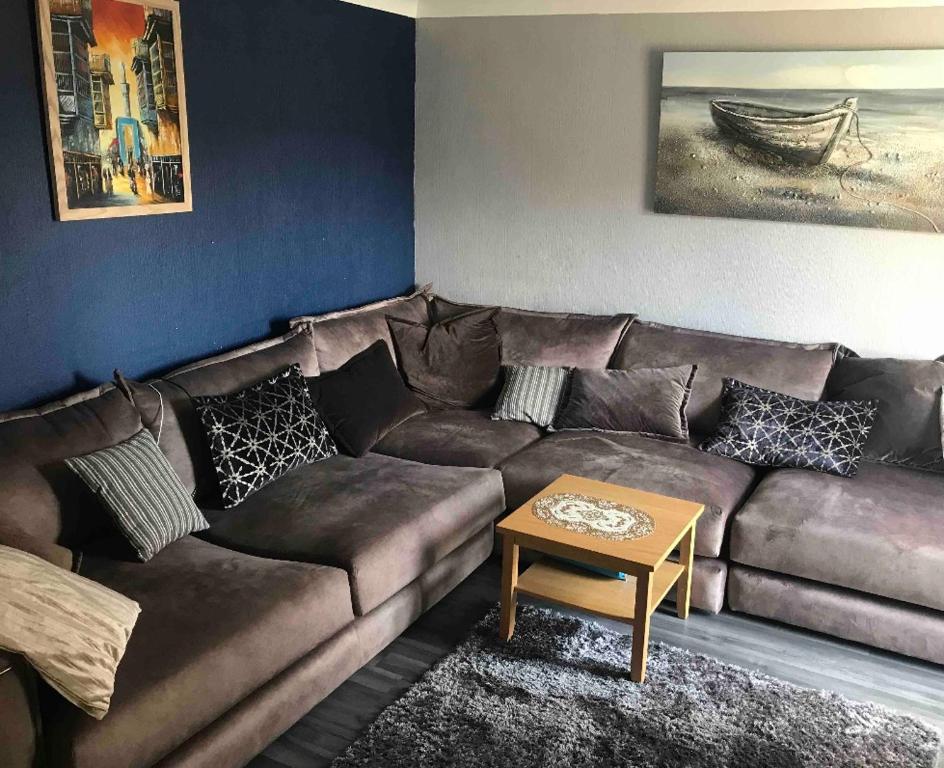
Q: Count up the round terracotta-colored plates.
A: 0